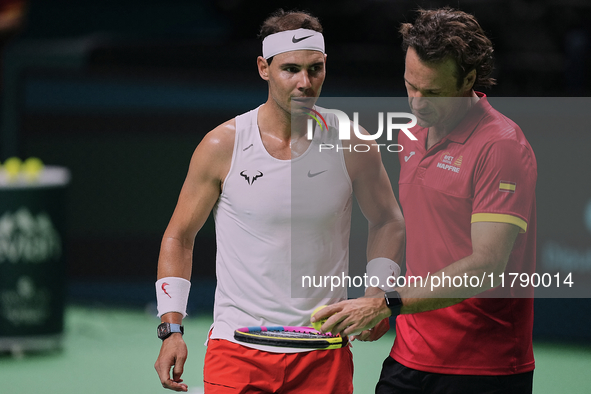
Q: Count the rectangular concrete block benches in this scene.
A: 0